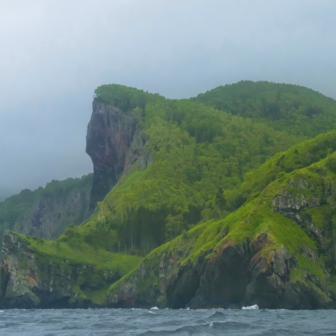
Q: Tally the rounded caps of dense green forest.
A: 2